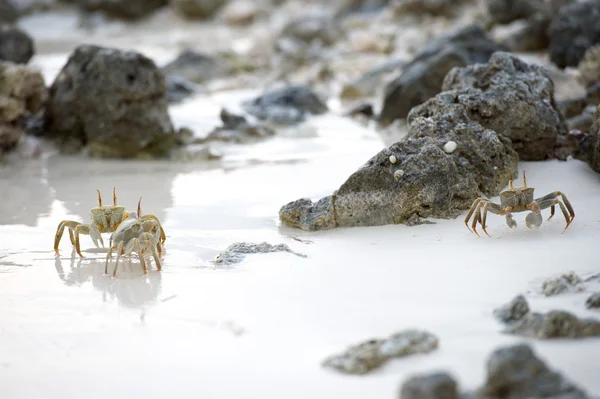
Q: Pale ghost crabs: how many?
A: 3